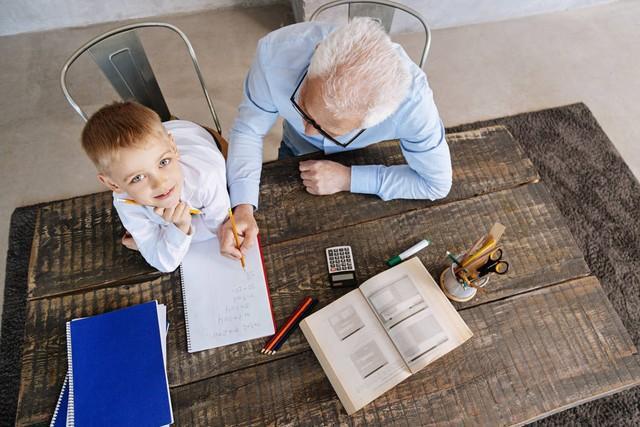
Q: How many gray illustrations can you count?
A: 4